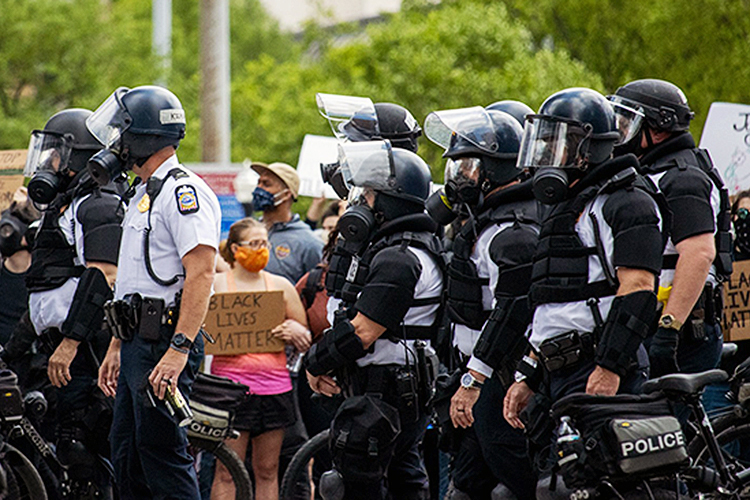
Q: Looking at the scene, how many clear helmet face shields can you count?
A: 7